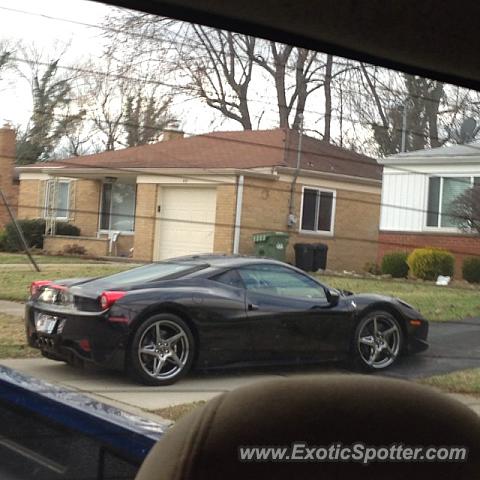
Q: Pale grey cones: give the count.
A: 0